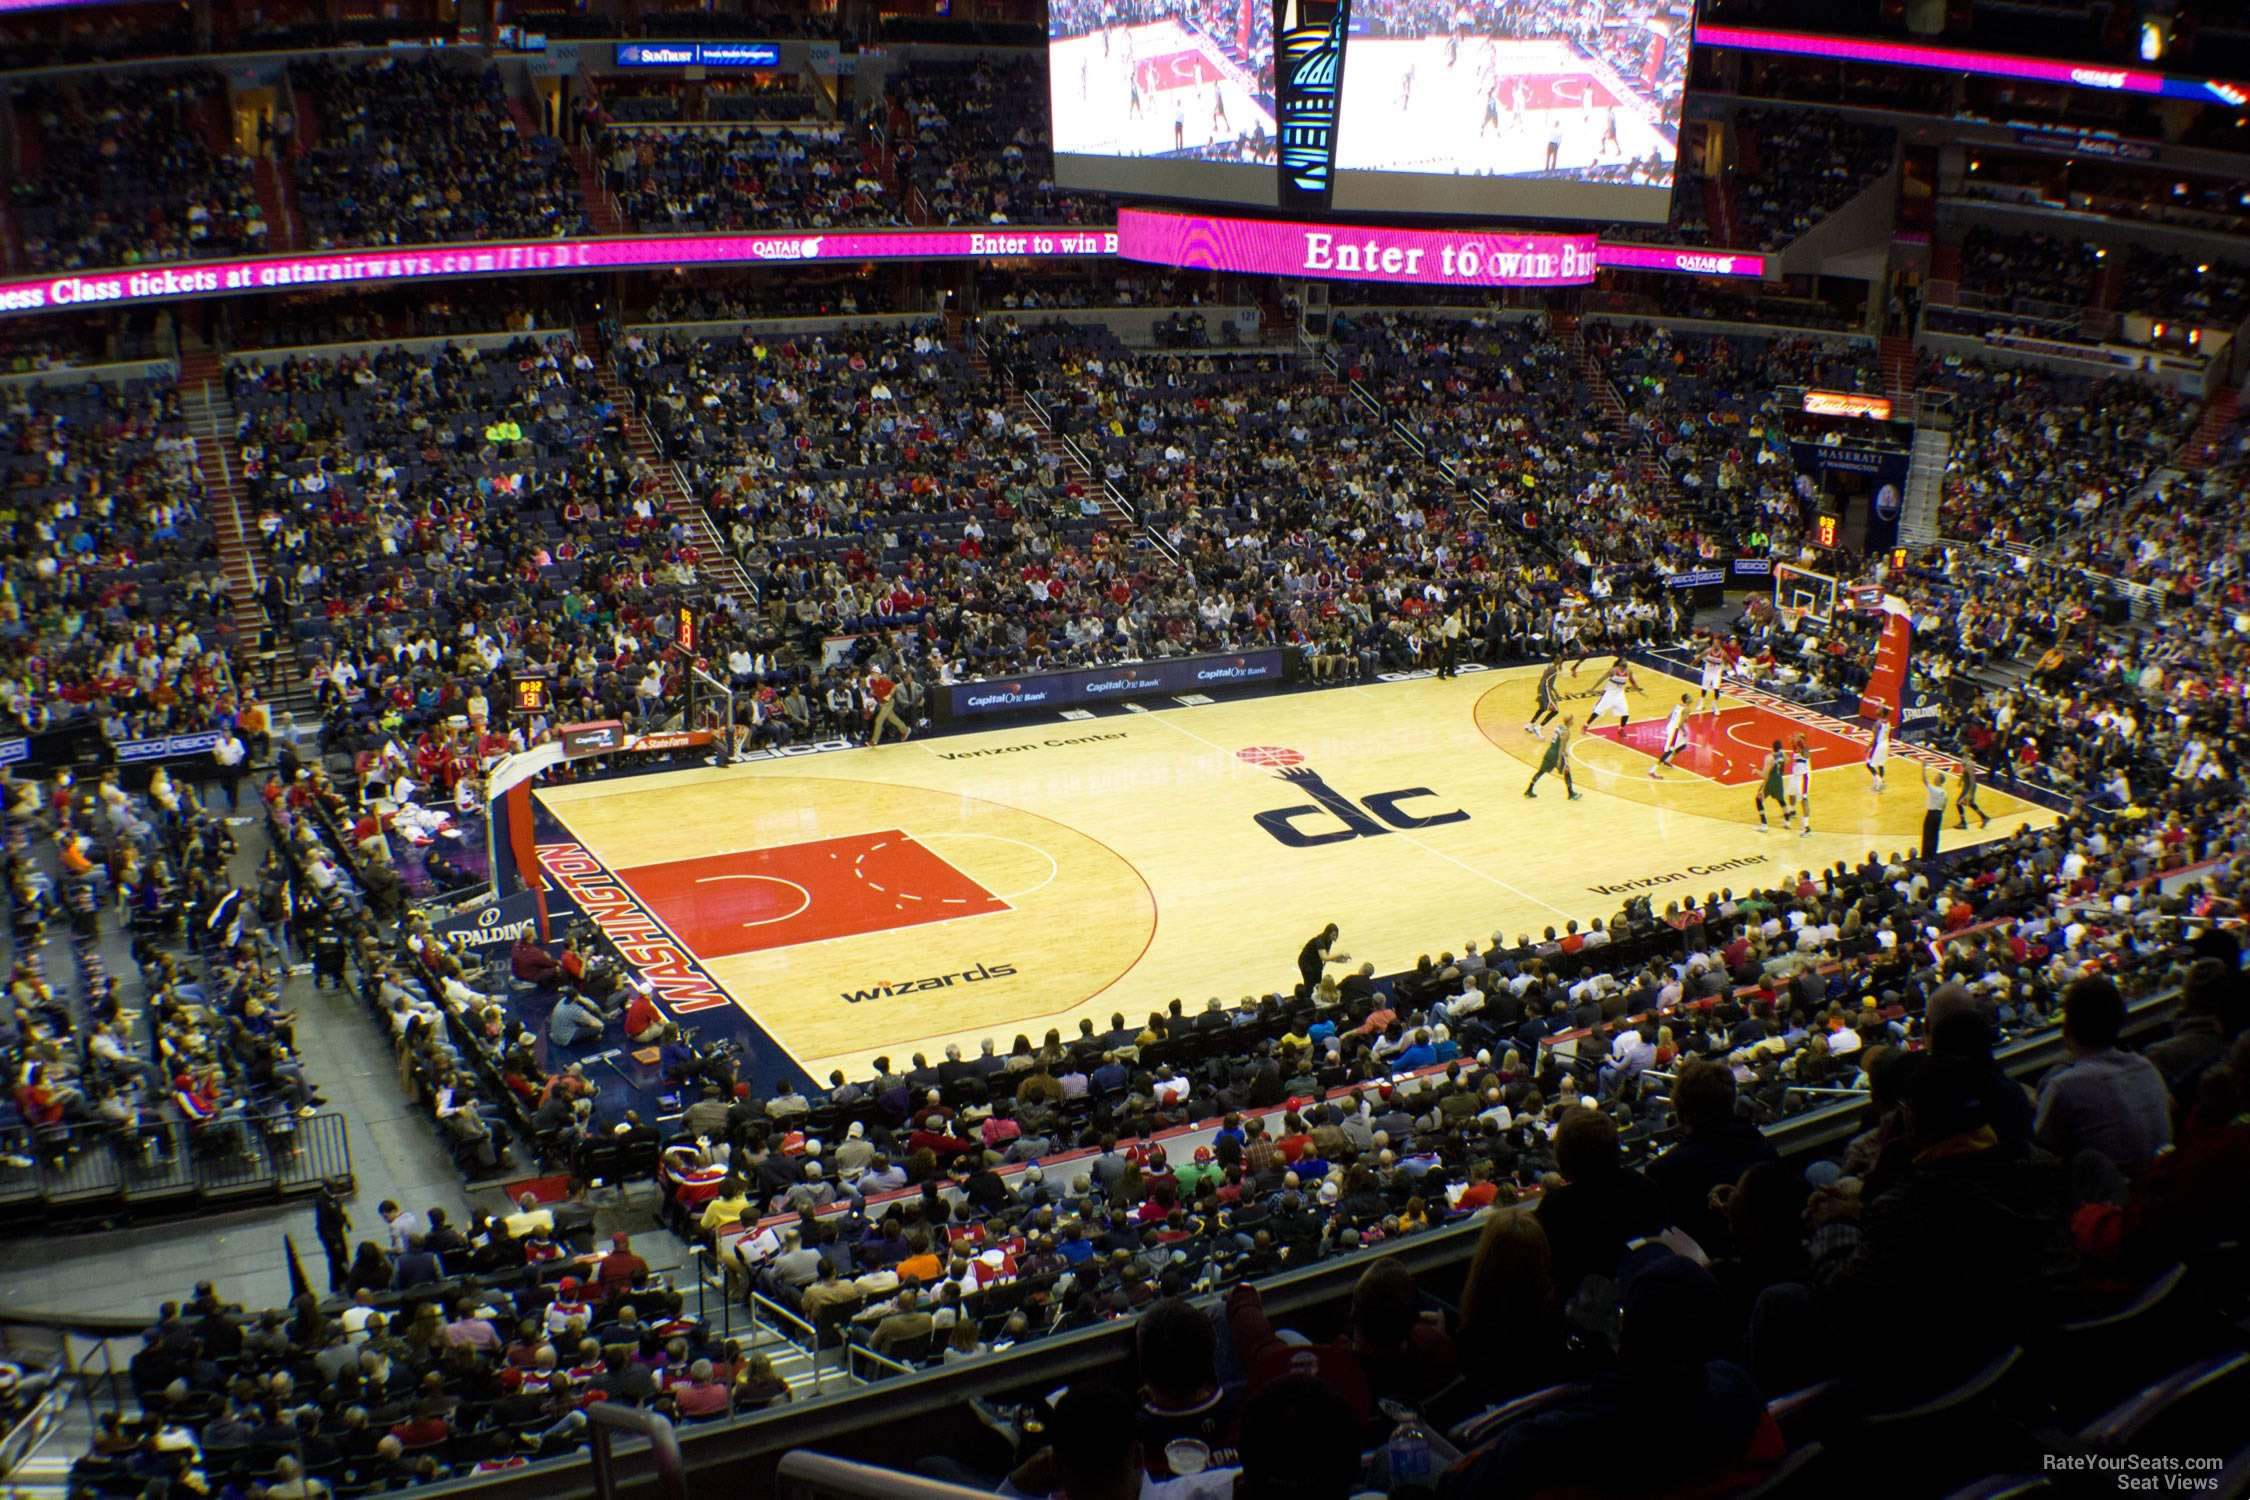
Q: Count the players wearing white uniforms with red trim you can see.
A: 5